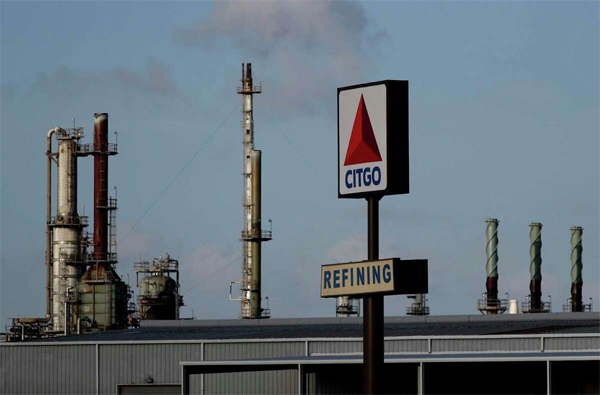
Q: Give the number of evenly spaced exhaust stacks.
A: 3